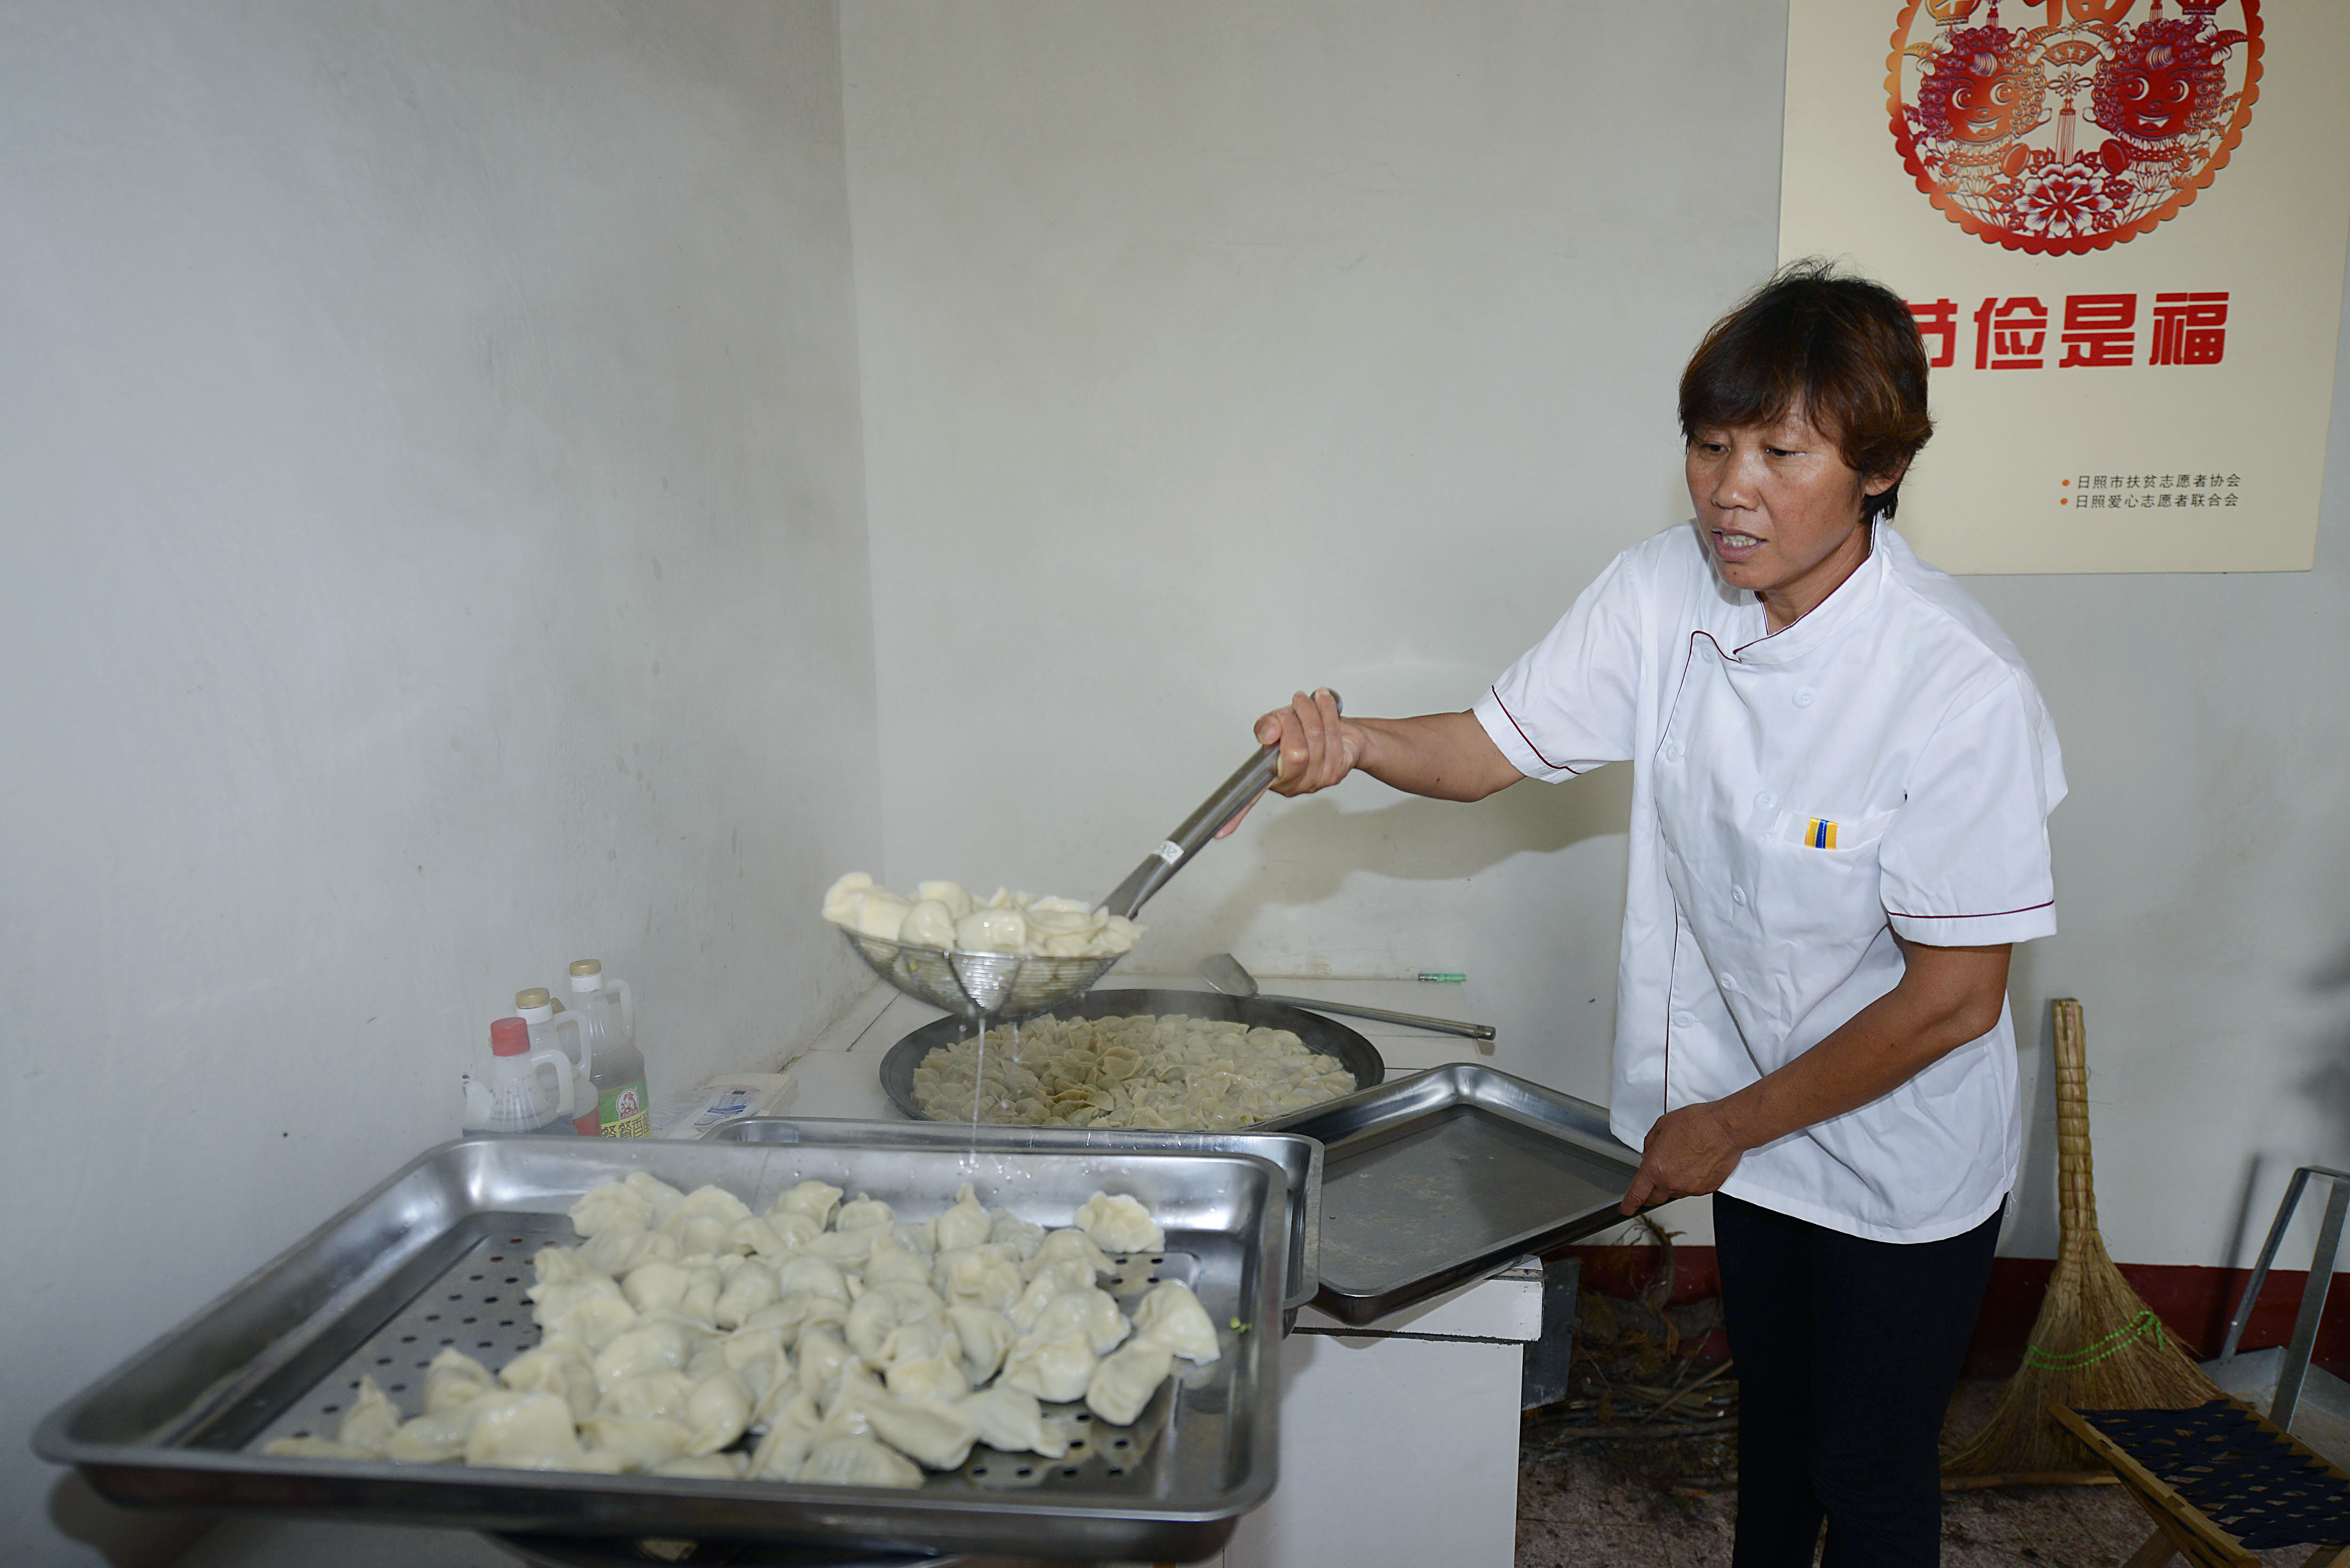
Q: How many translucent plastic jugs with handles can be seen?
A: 3